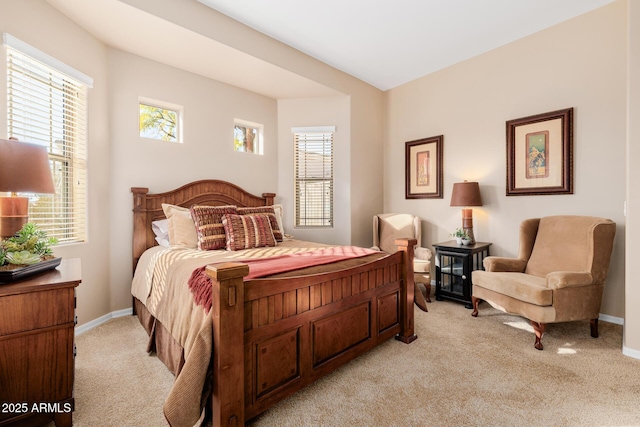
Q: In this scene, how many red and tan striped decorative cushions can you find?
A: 3